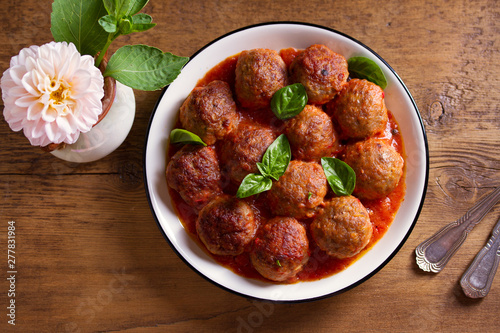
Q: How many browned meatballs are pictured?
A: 12